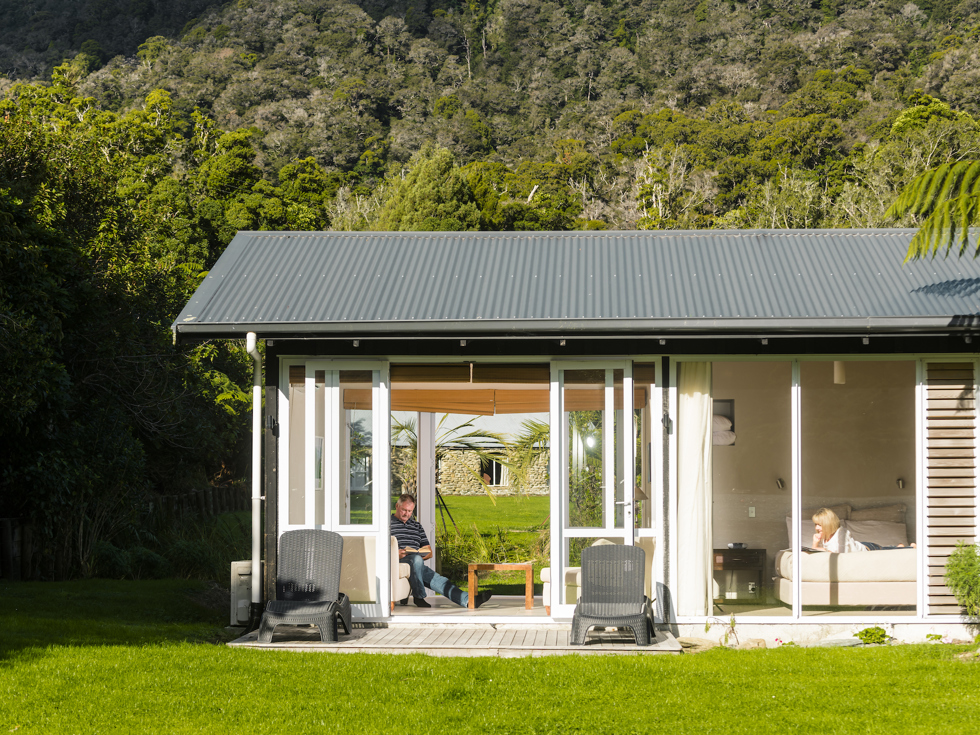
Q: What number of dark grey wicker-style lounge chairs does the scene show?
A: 2